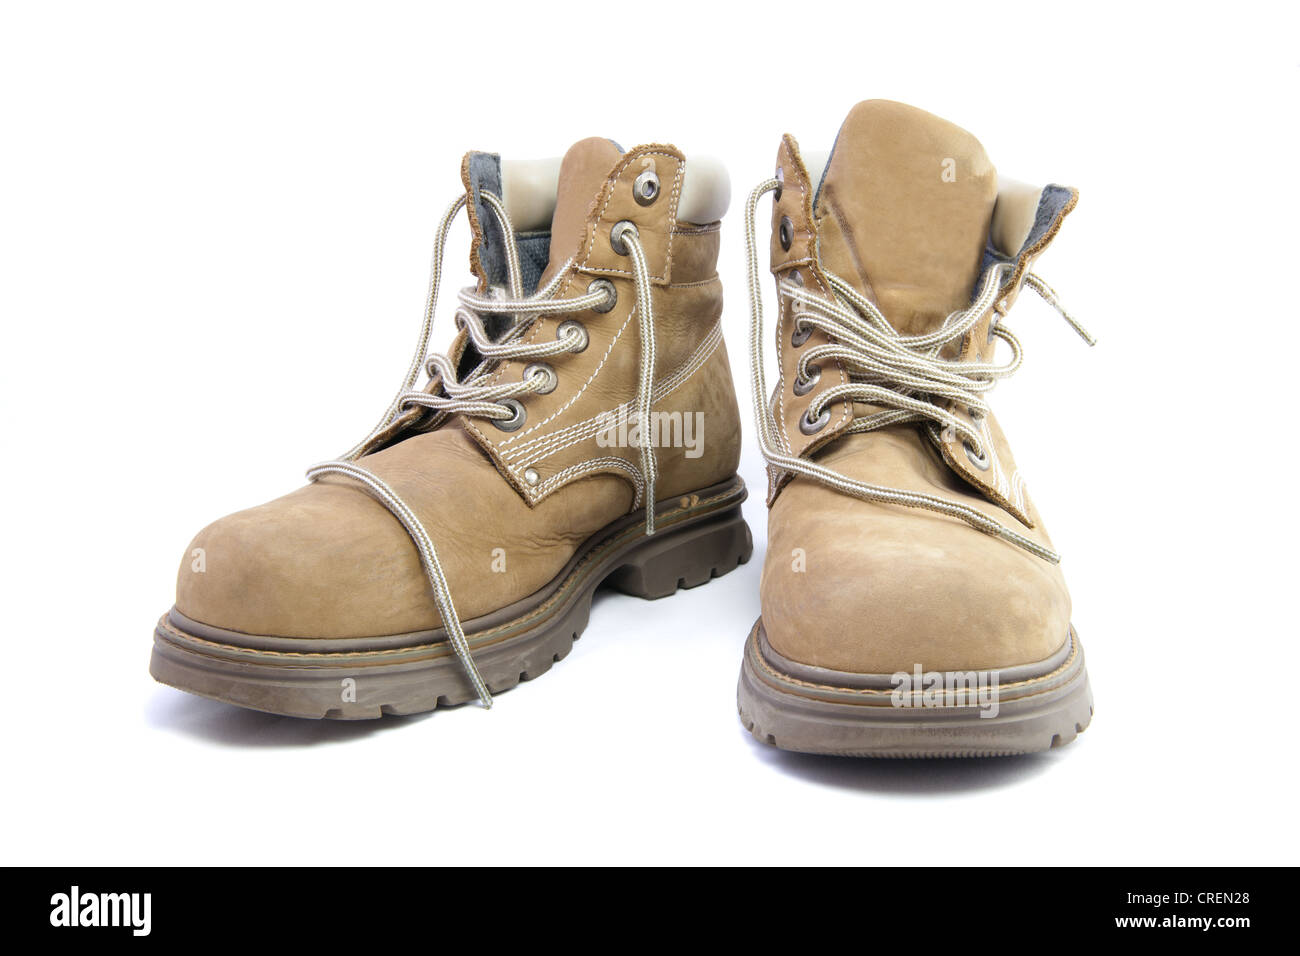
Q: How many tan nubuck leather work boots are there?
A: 2